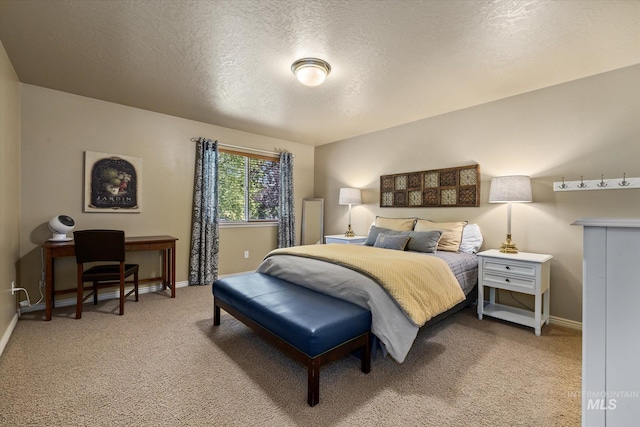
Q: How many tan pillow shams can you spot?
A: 2